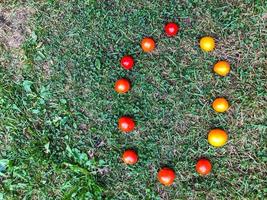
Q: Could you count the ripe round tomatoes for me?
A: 12